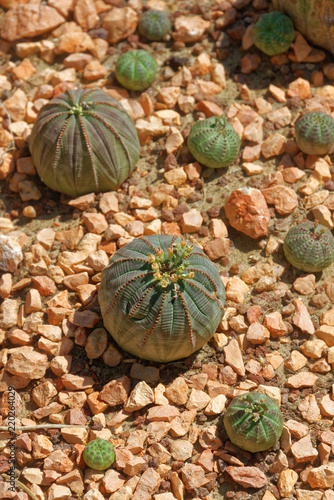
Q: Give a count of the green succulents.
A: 10